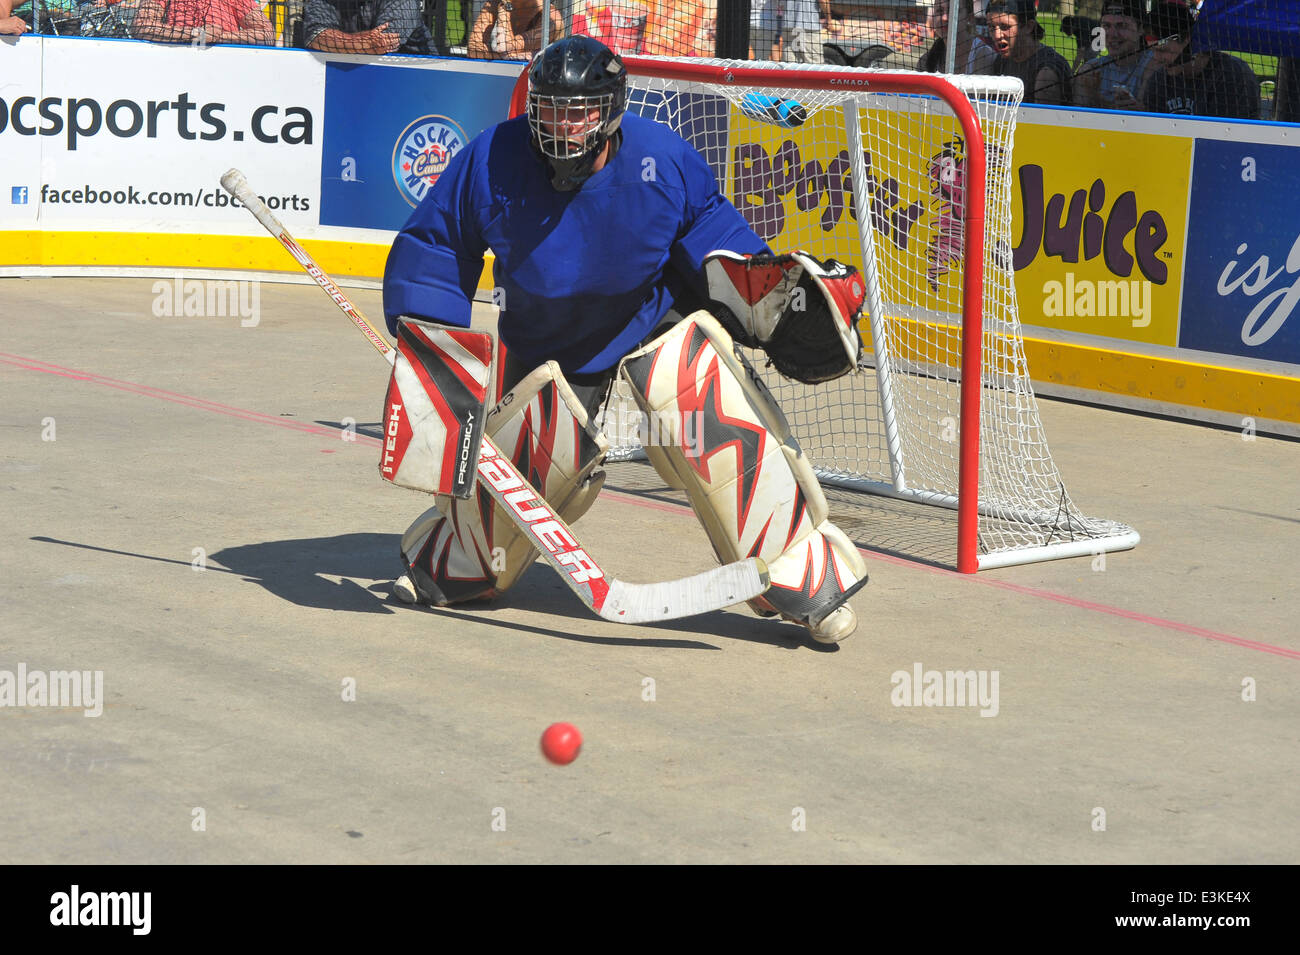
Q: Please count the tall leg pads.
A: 2